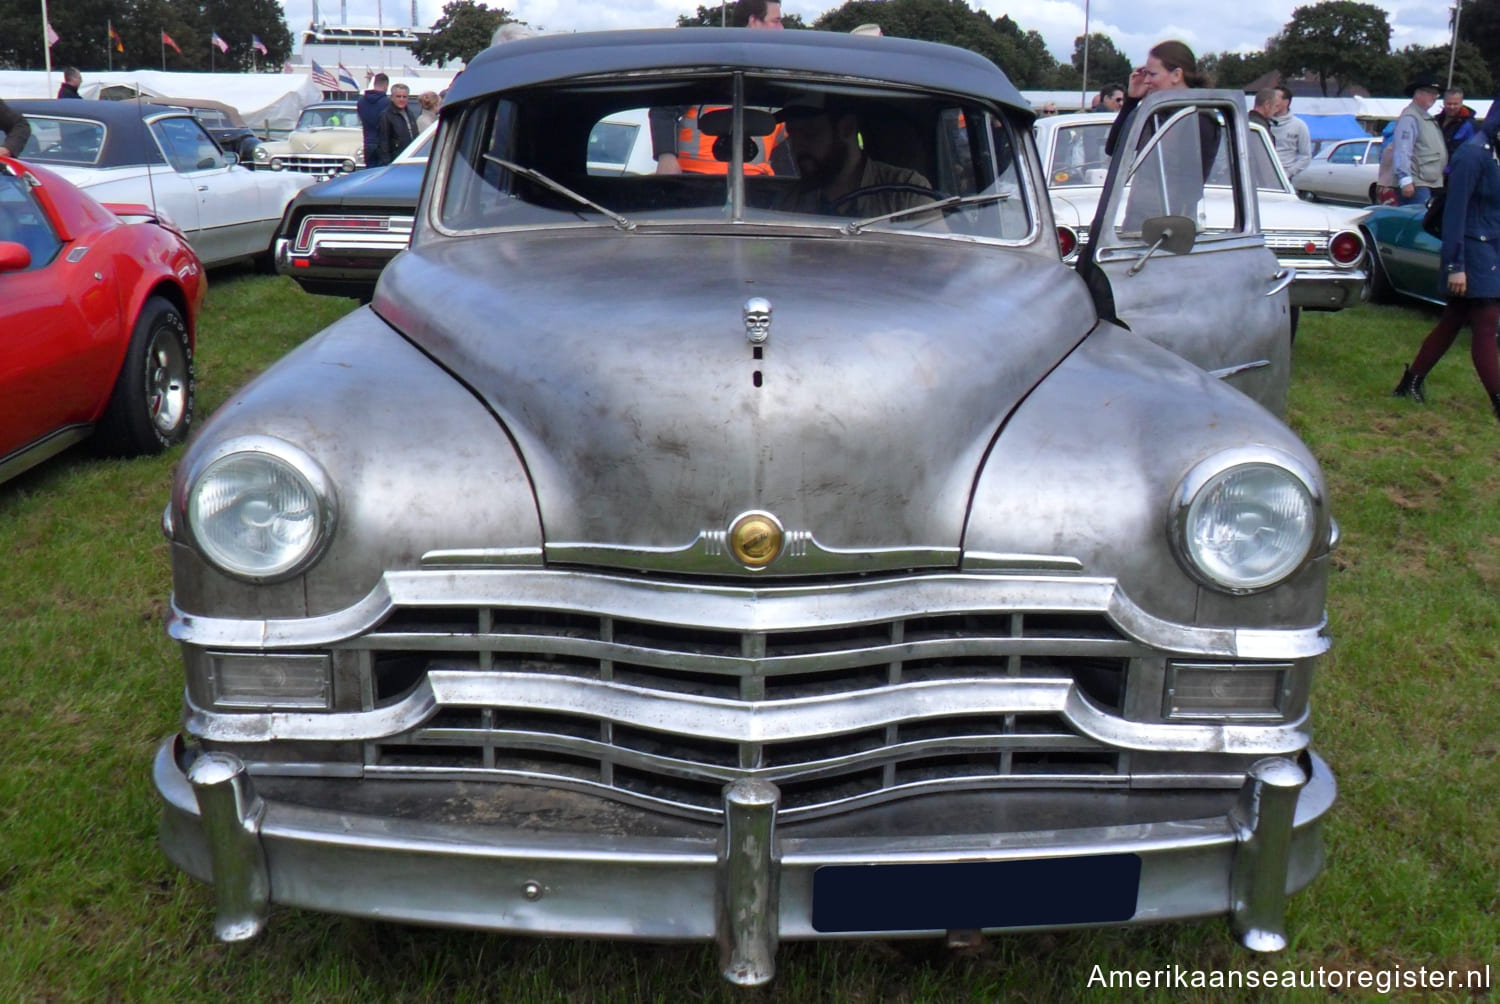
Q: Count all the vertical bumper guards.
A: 3